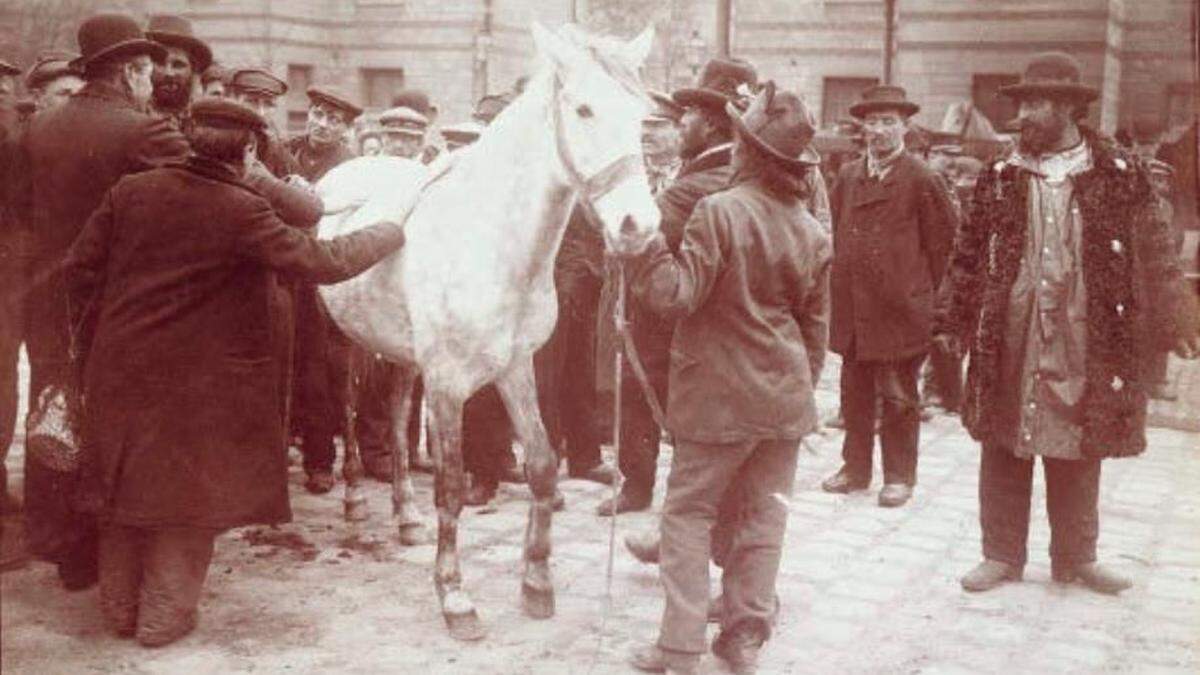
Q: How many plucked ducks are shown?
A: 0